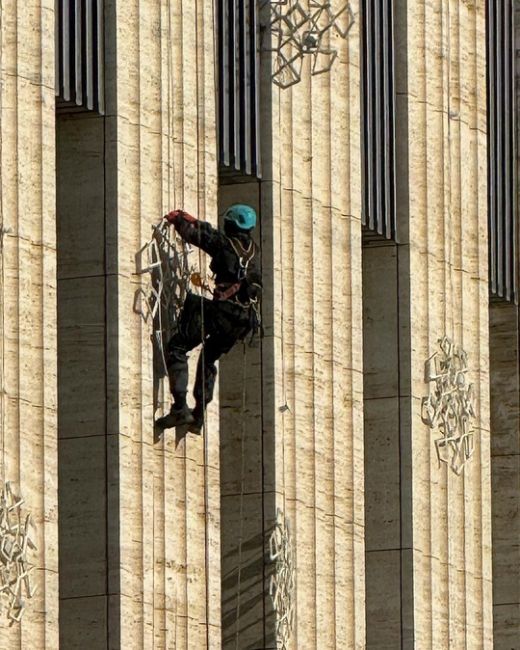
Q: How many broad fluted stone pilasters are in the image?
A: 4